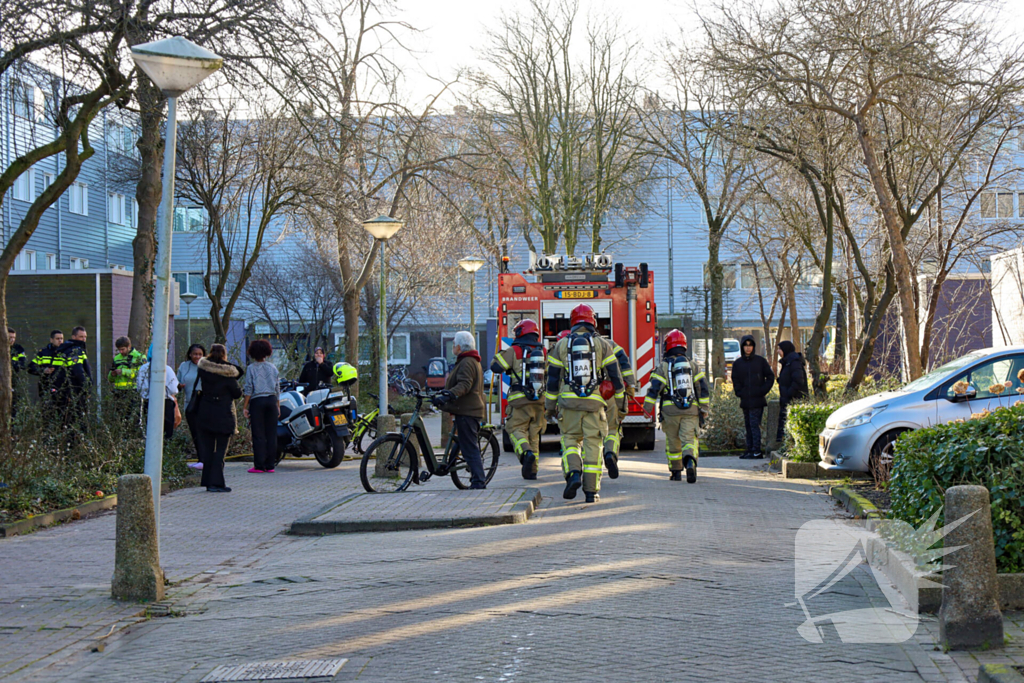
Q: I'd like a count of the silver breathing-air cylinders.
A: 3